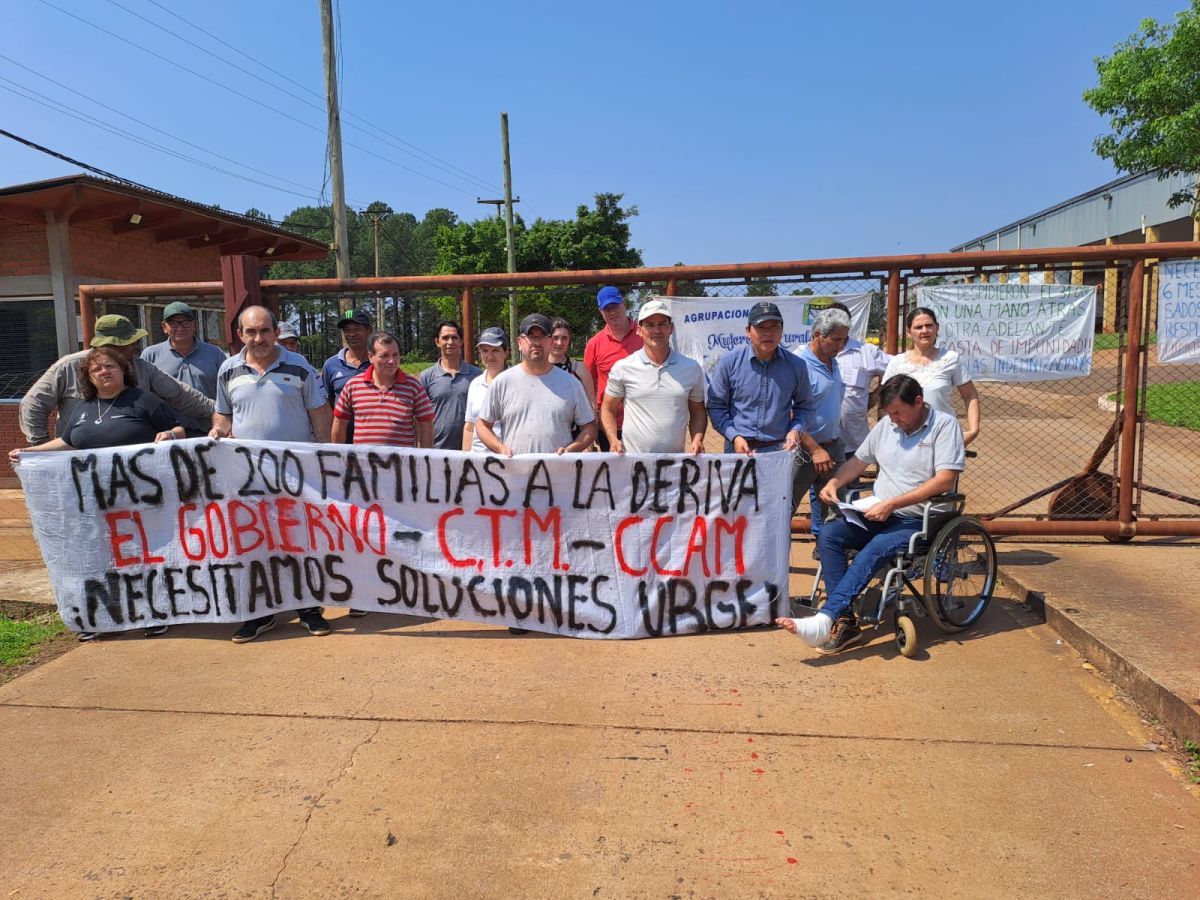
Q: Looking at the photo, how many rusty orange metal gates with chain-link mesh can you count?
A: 1